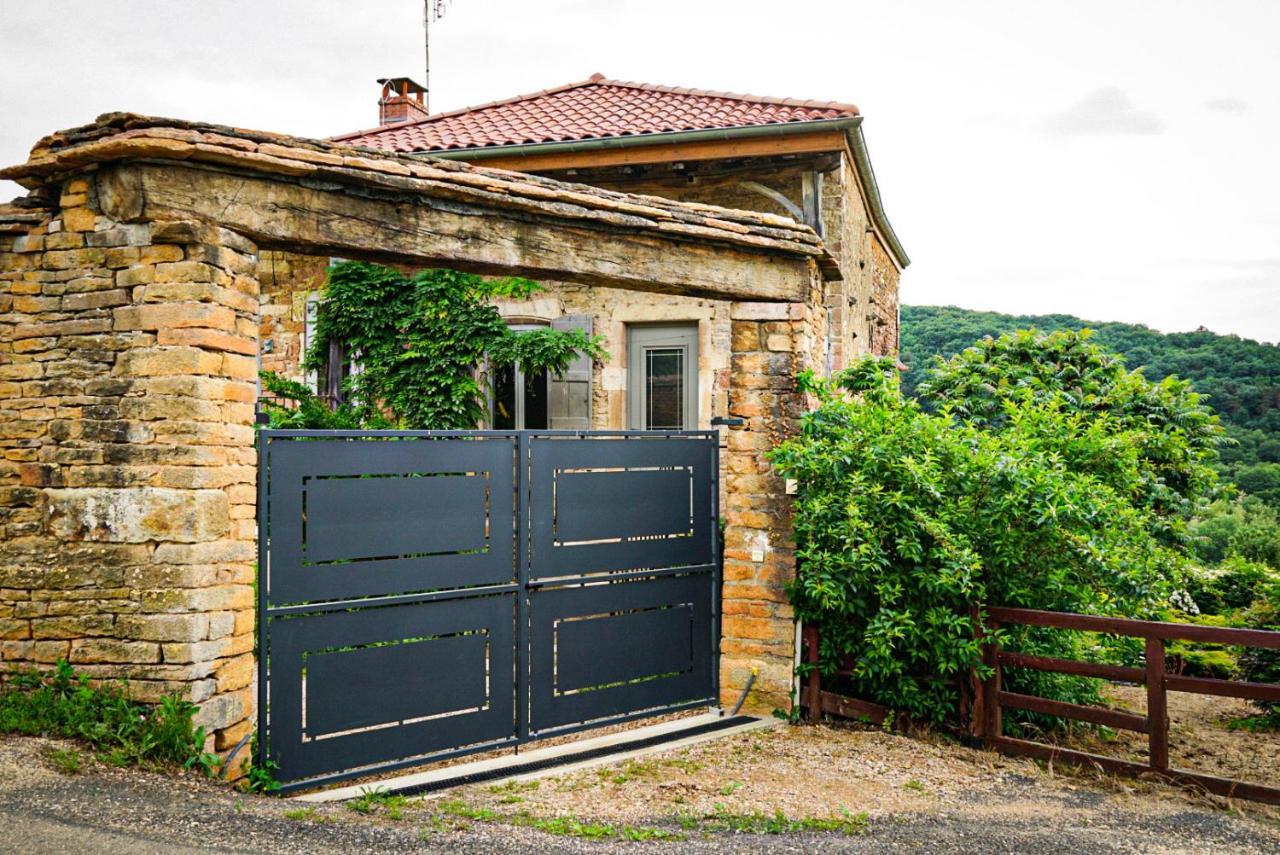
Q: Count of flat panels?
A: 4